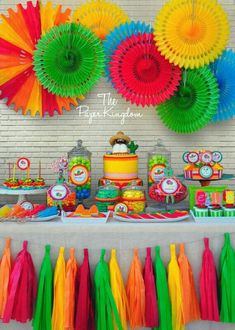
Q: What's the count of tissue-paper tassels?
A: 15